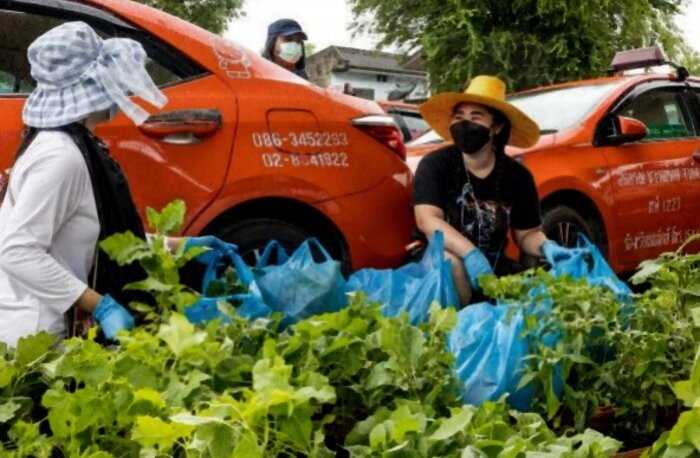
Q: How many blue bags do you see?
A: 5